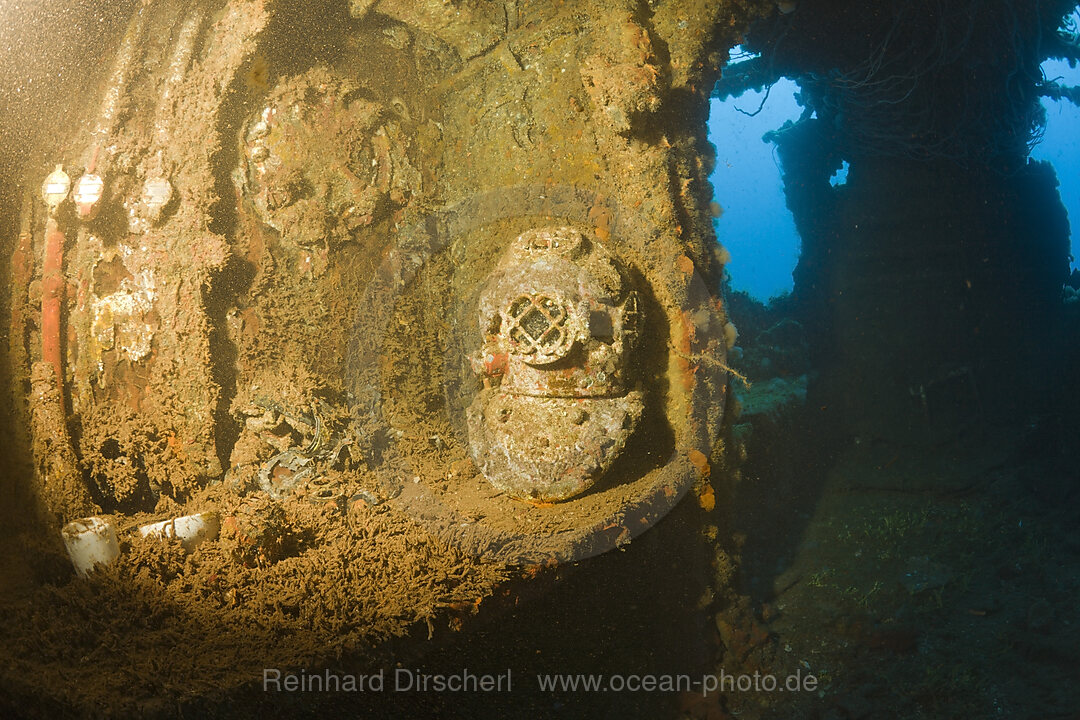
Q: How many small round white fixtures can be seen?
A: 3